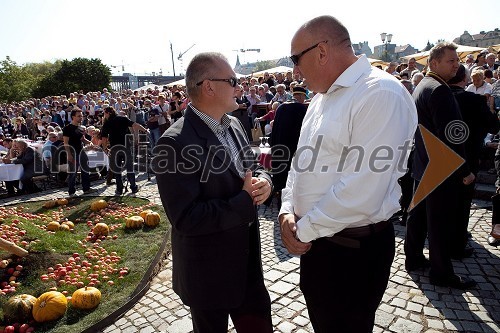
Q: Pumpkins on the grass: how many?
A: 13